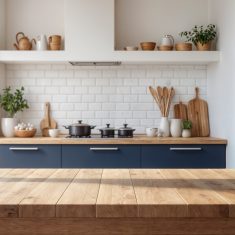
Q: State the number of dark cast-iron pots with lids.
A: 3